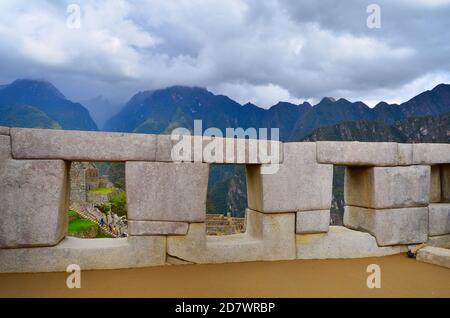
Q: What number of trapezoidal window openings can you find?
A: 3